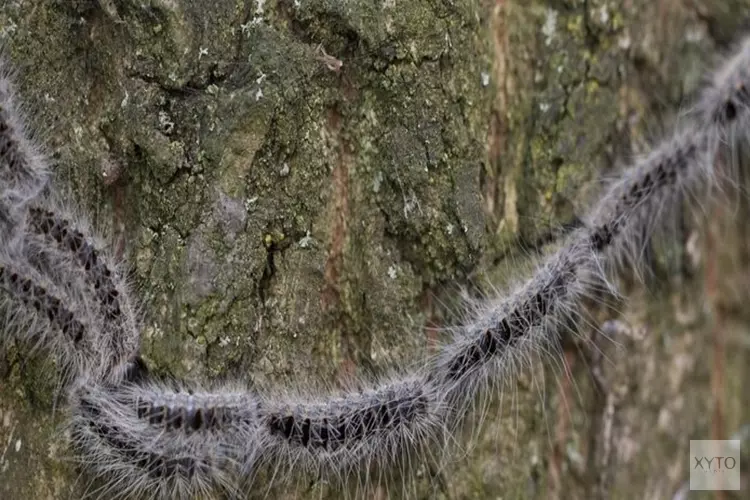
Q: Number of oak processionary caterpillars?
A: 9